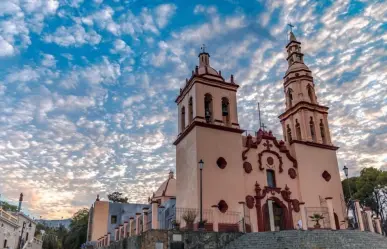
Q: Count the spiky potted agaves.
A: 2